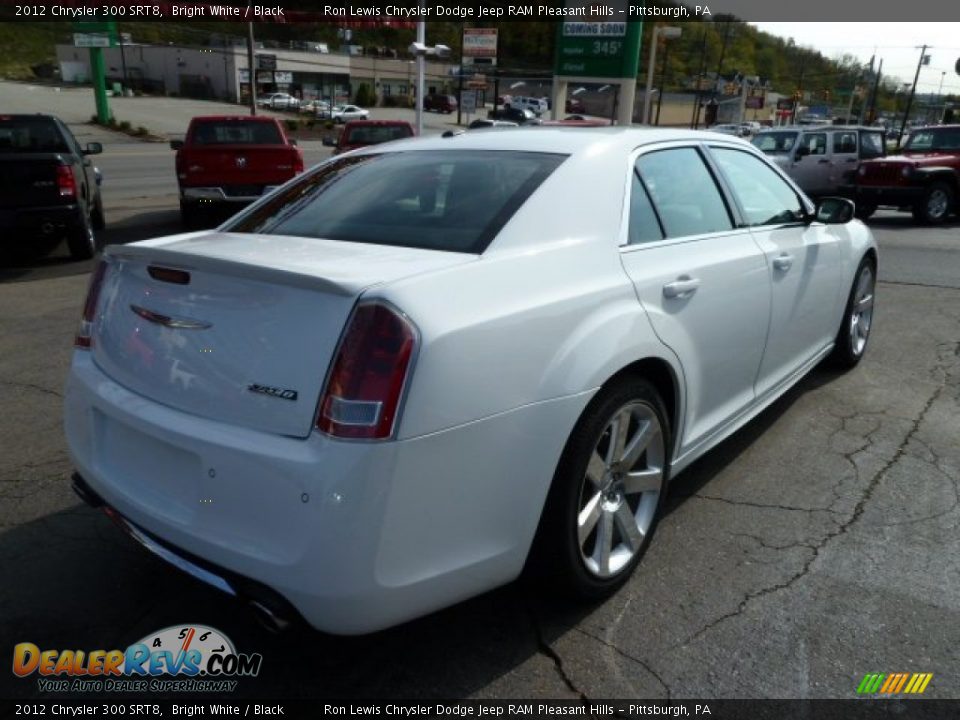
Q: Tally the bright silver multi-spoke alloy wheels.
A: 2